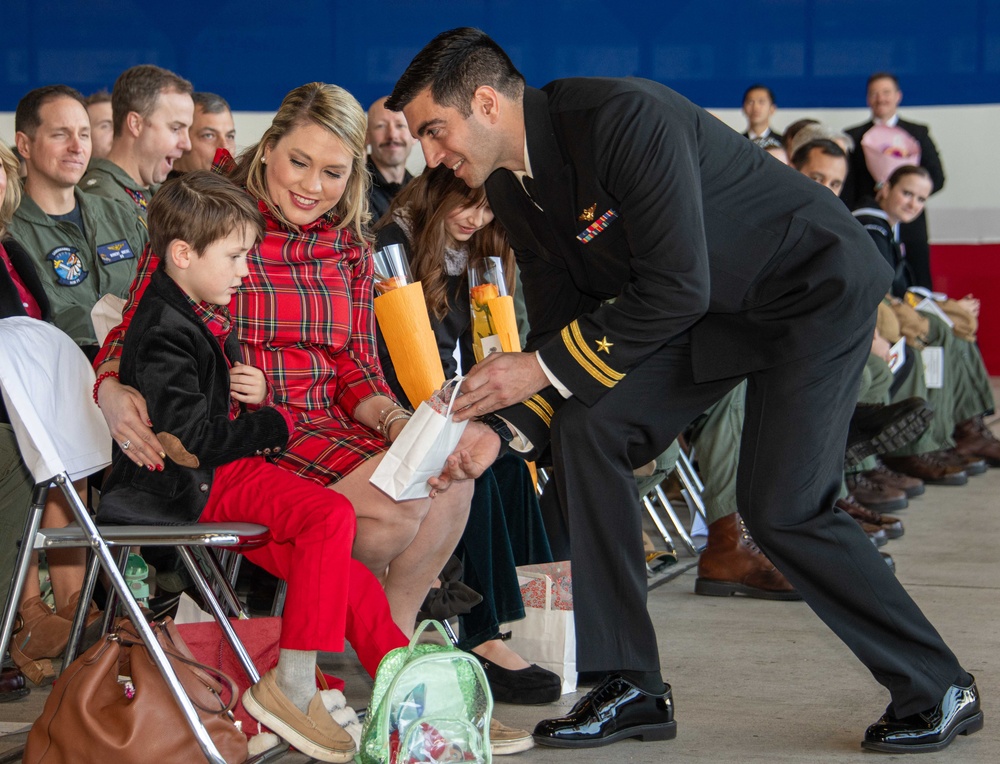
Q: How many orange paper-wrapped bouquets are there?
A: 2